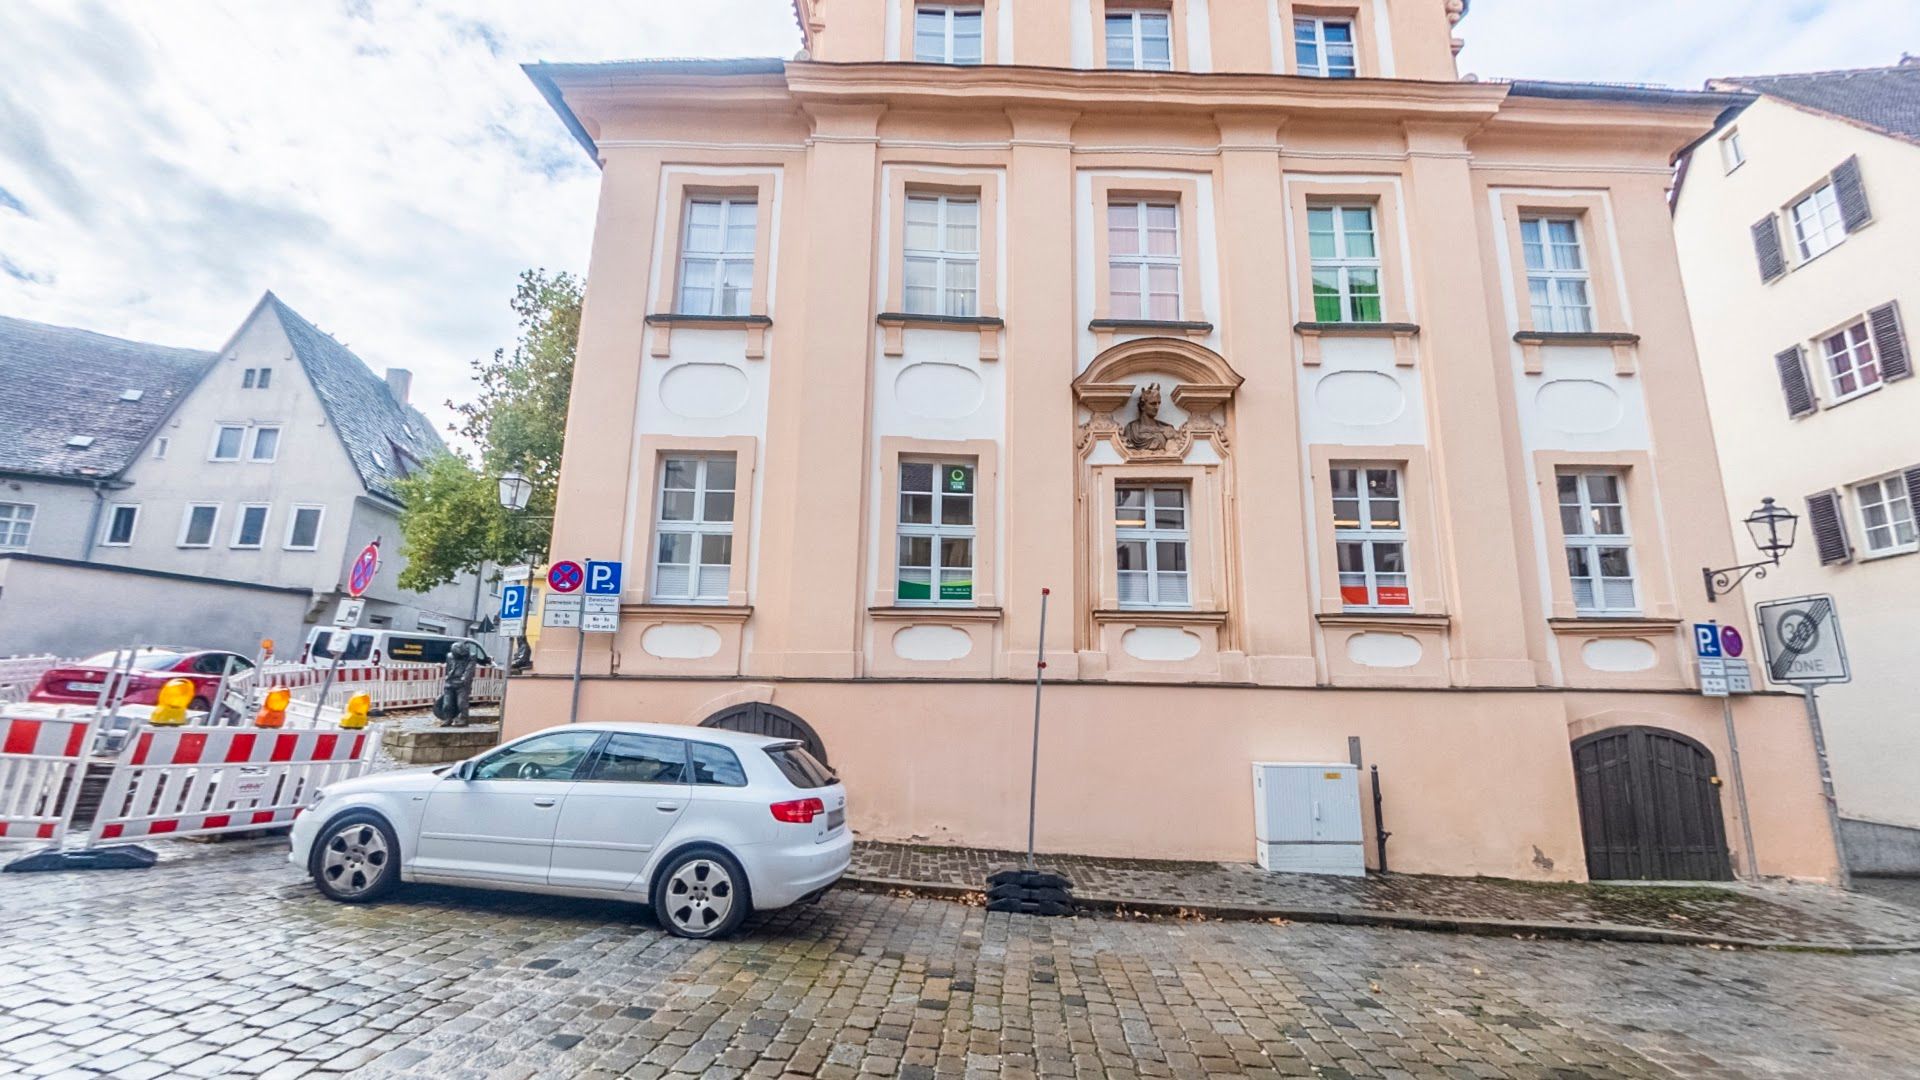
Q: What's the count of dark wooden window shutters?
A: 6